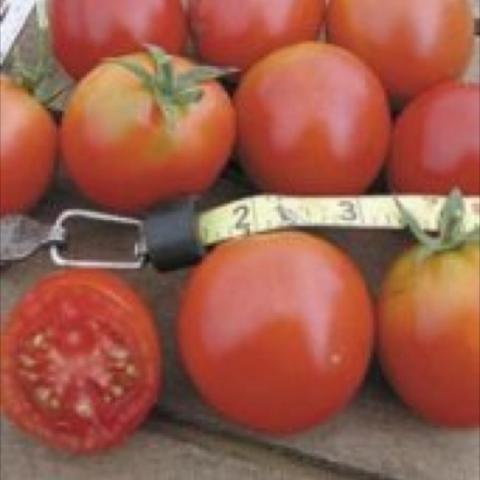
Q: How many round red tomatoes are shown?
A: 10